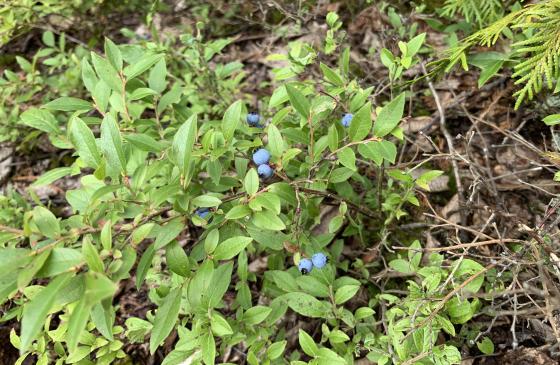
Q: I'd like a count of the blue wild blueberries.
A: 7